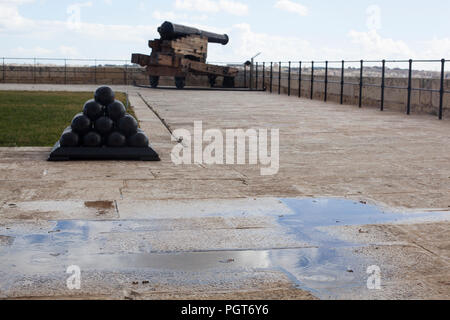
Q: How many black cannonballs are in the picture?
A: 10